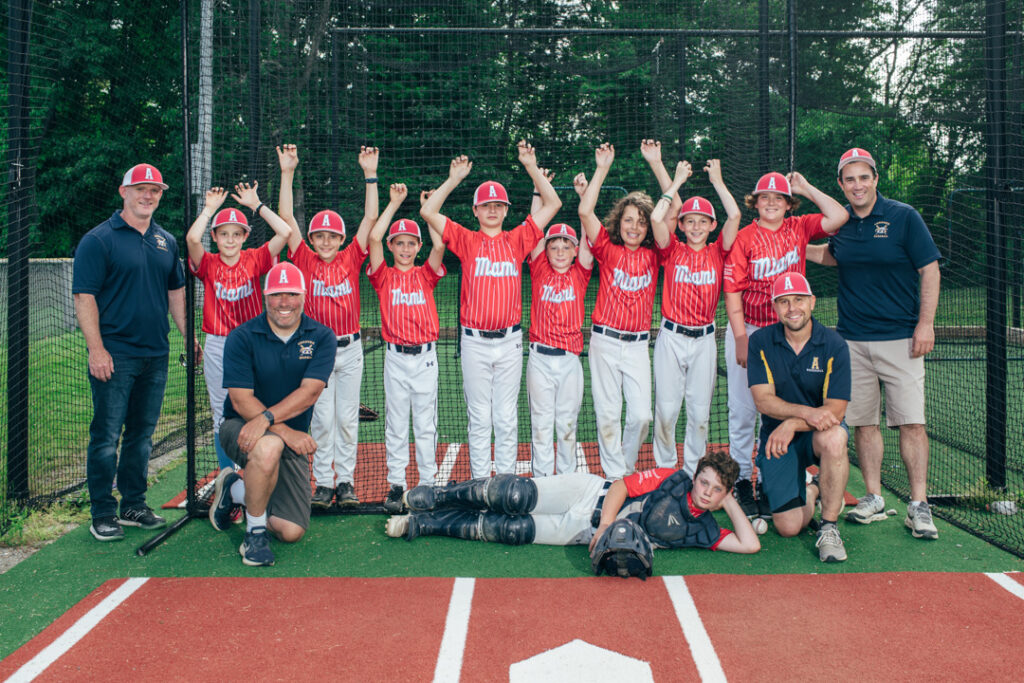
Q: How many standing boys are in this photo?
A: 8